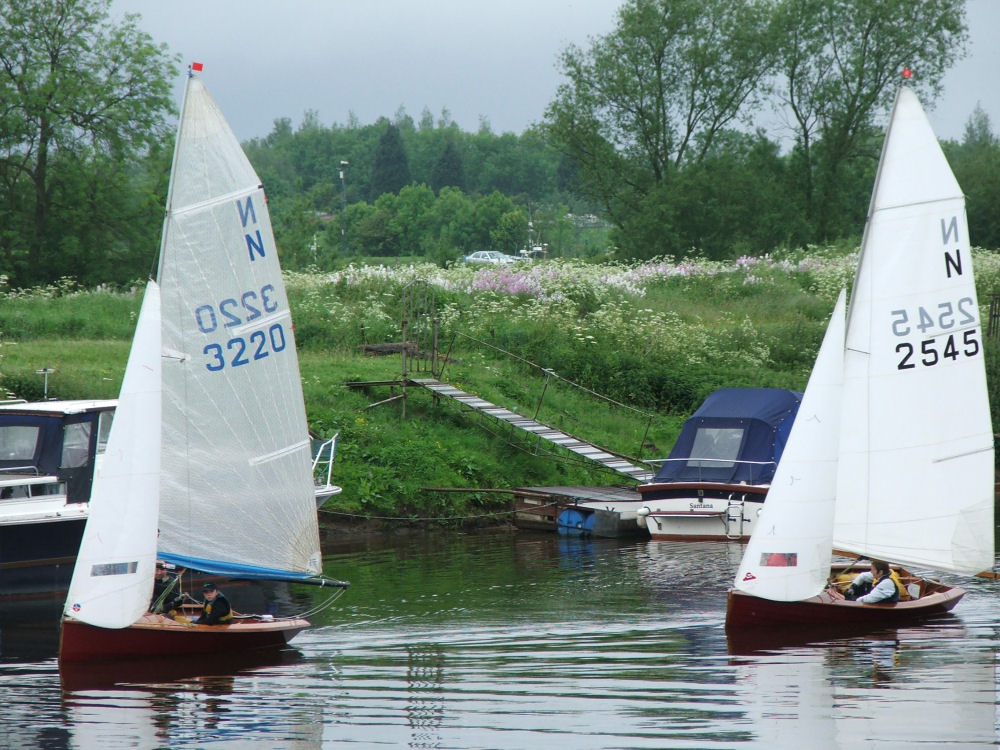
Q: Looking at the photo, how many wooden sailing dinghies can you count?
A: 2